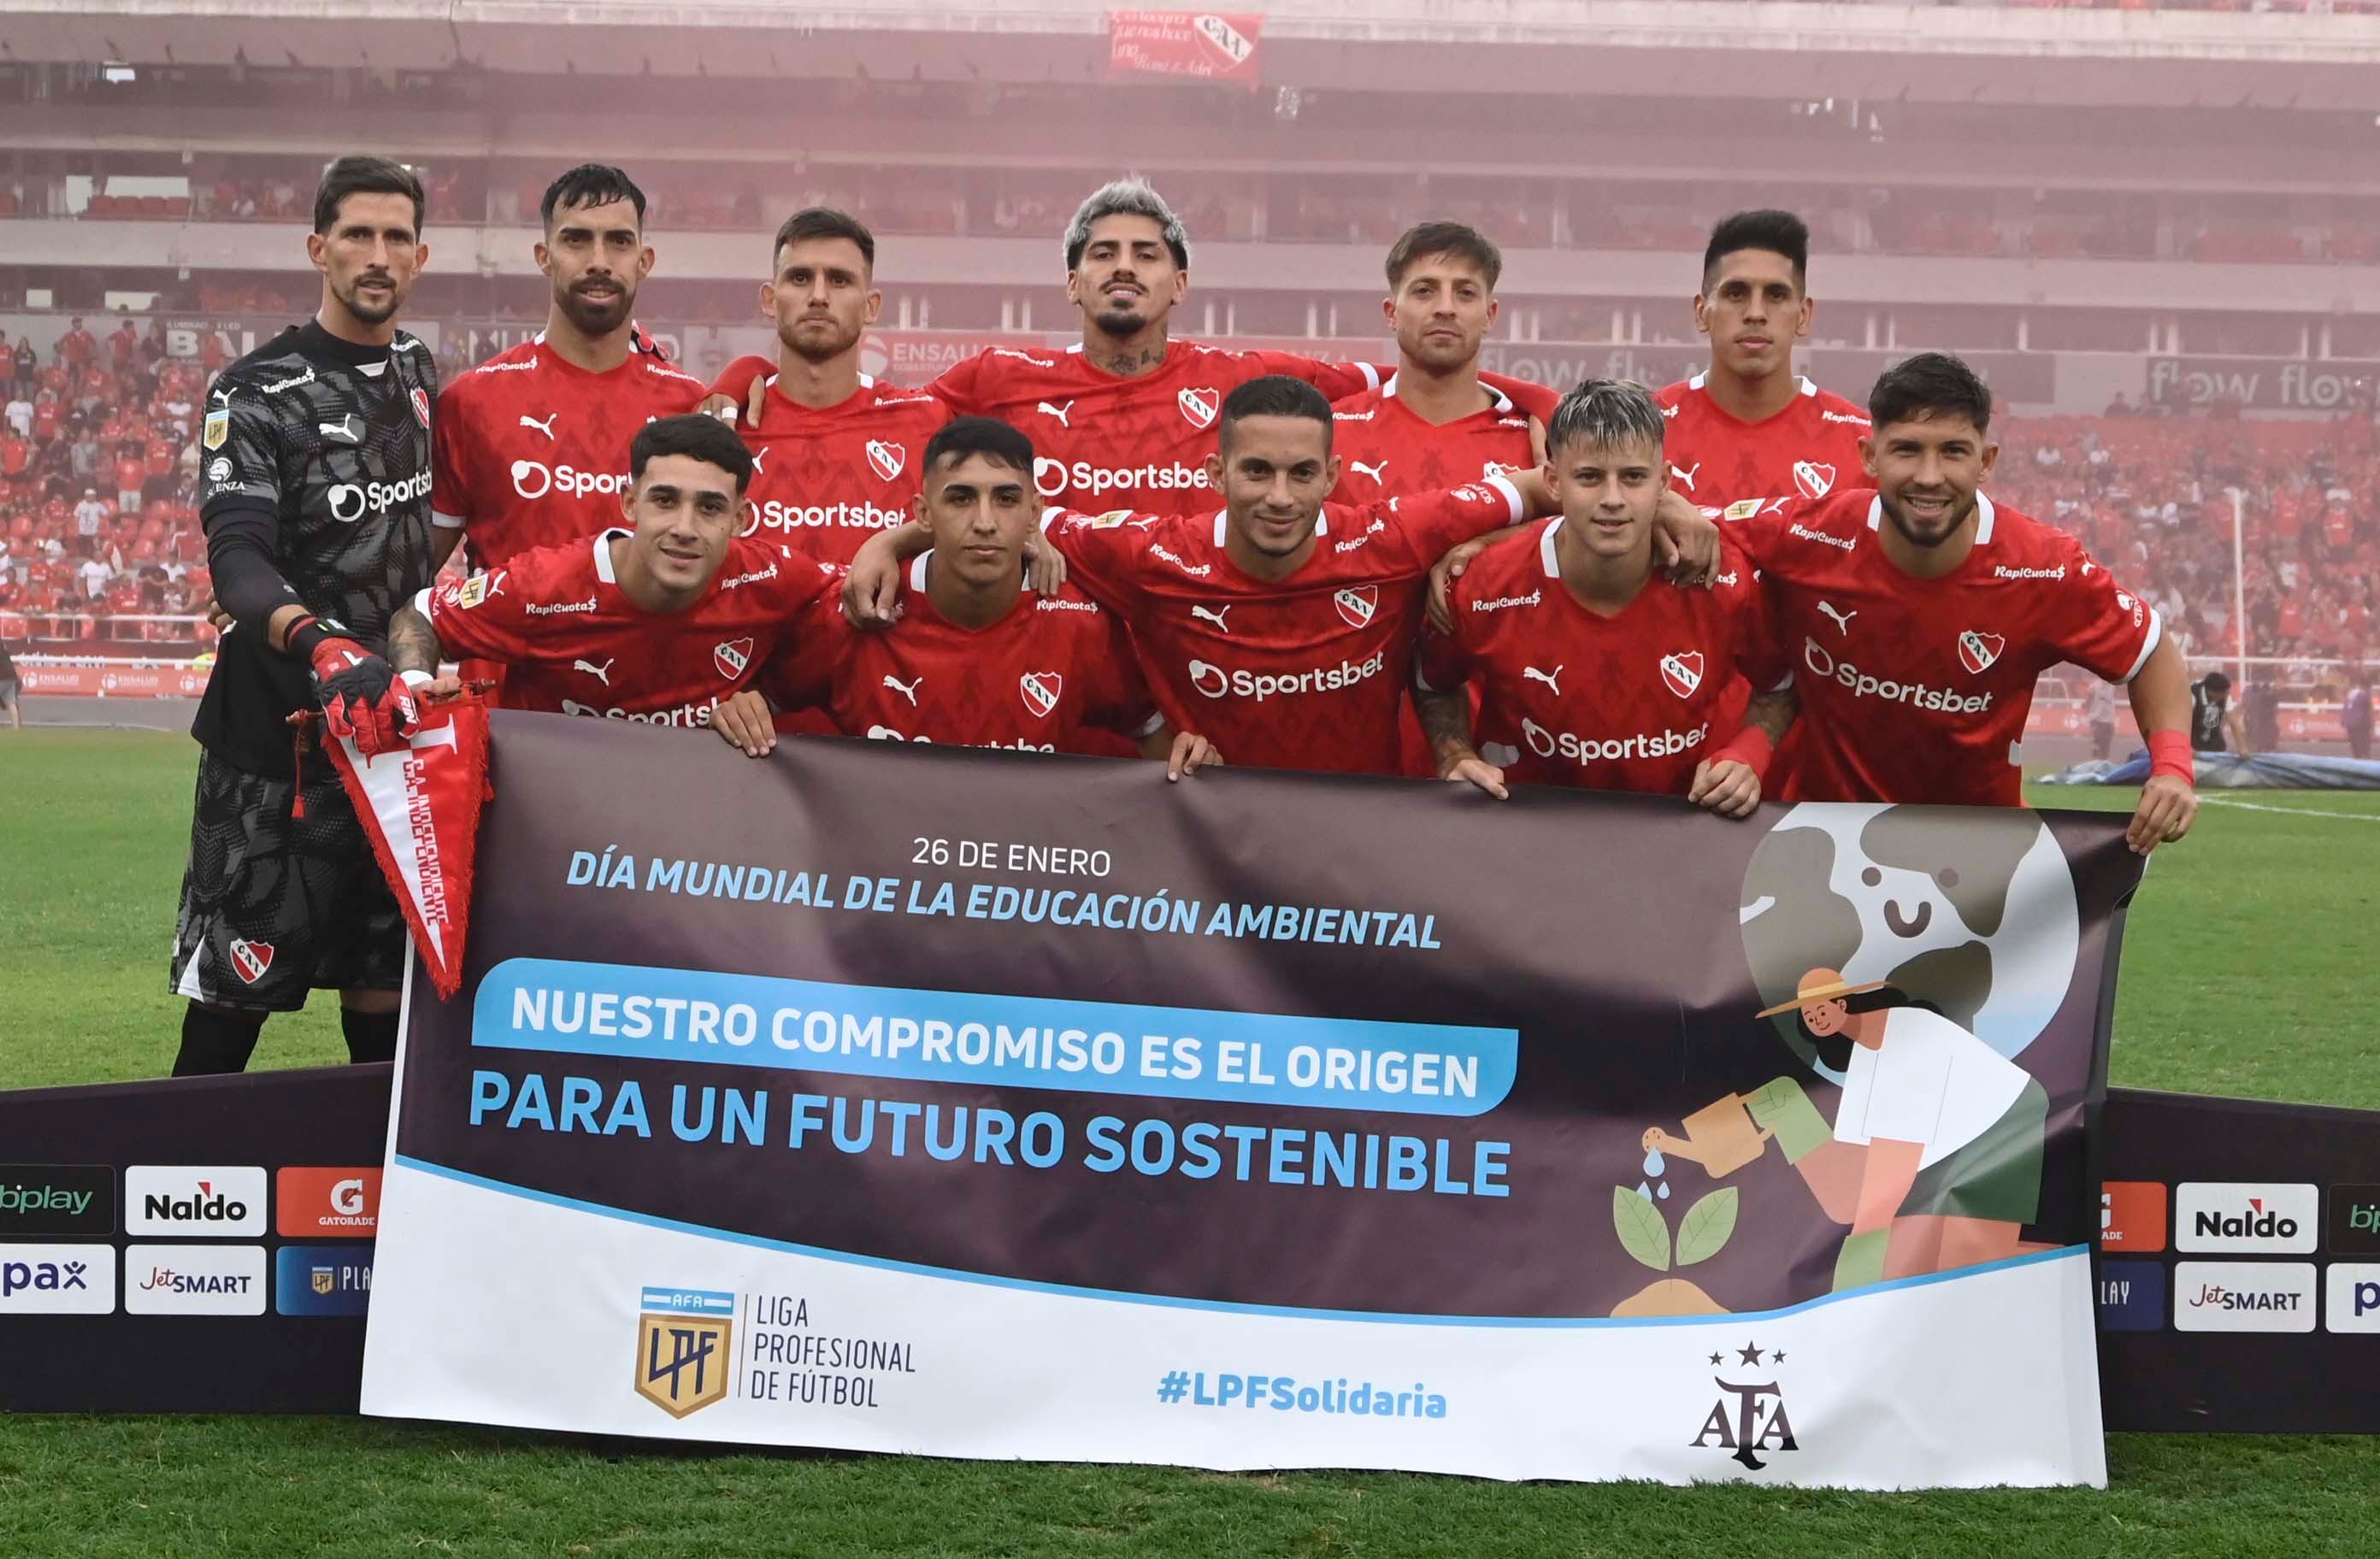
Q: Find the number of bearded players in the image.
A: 6